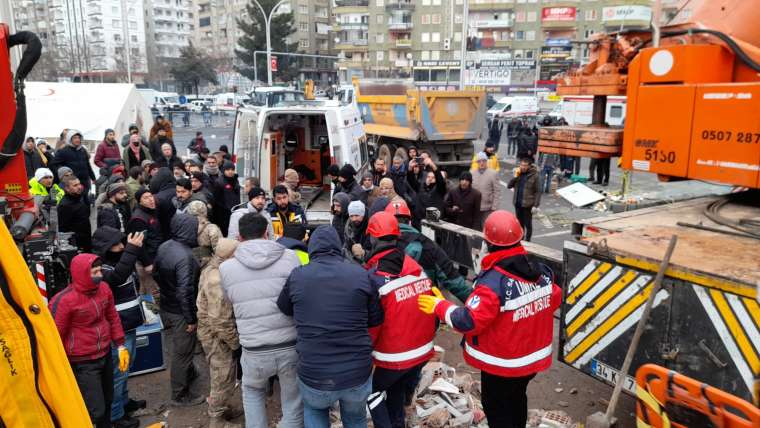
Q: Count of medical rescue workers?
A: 2